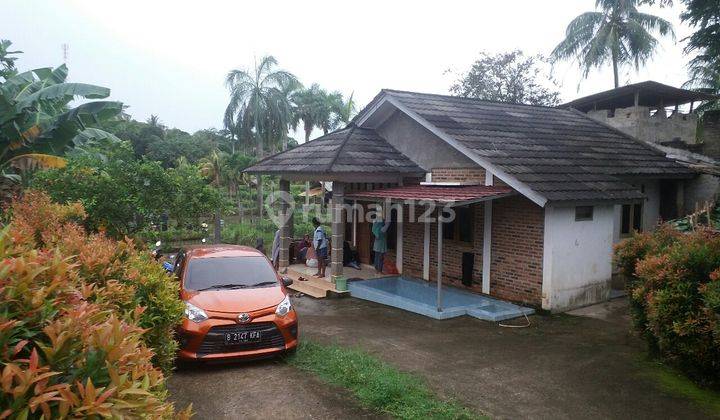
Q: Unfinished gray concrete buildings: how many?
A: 1